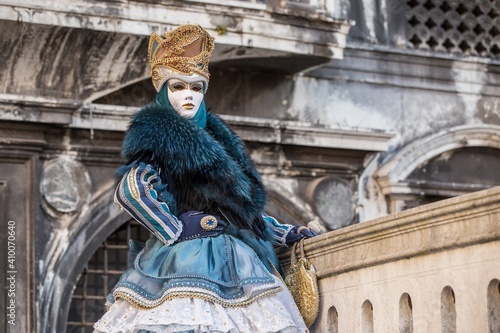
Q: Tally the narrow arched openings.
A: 5